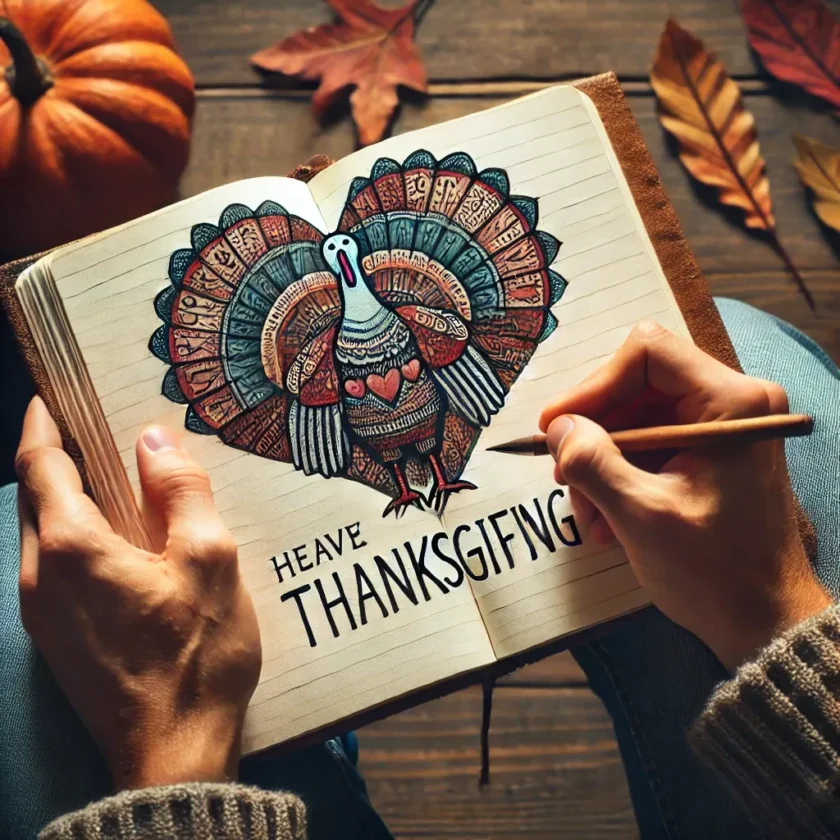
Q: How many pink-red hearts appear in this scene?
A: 3